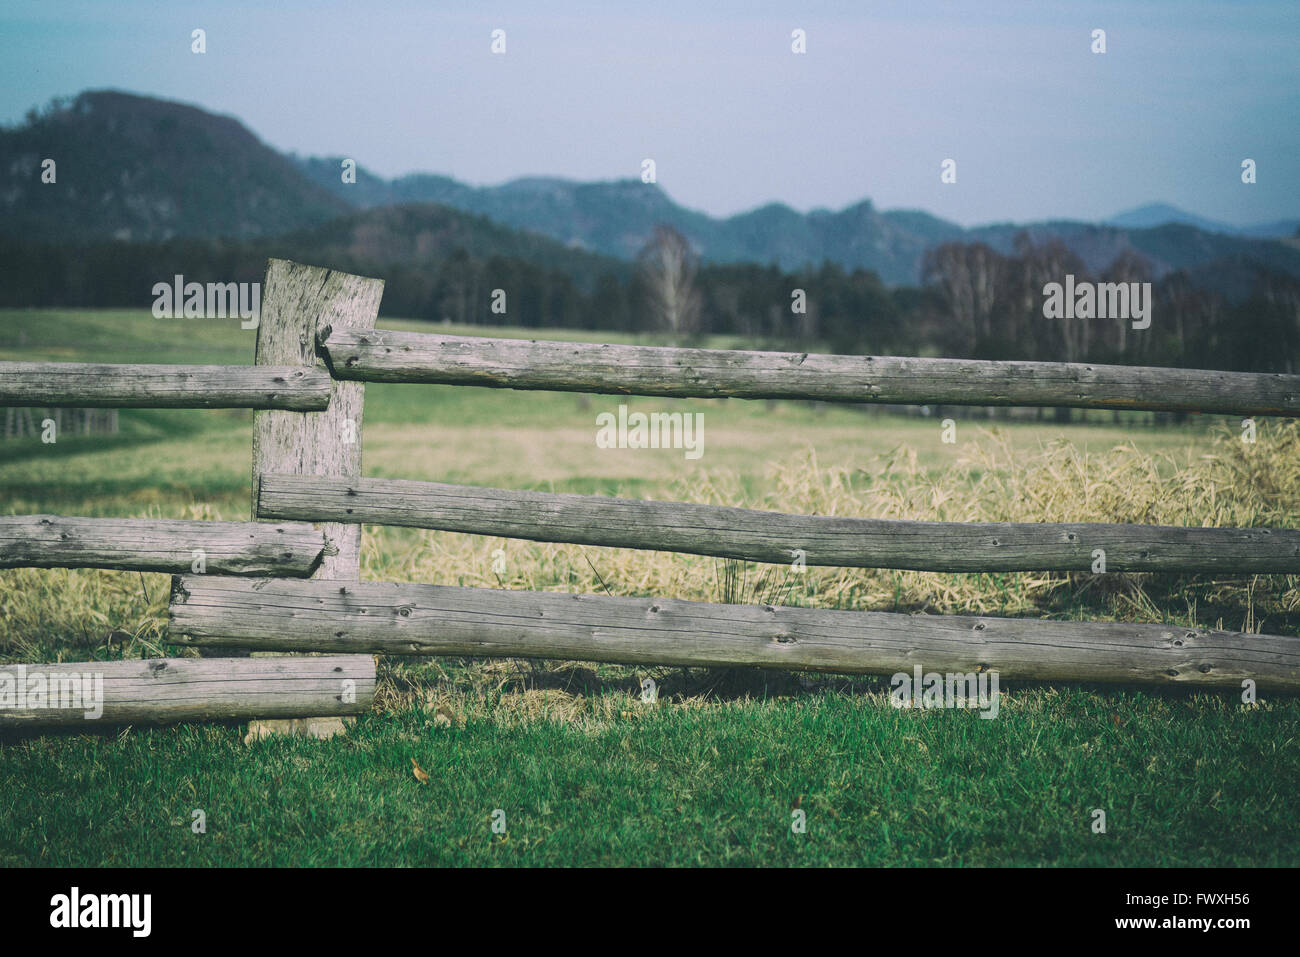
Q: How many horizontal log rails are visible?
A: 6